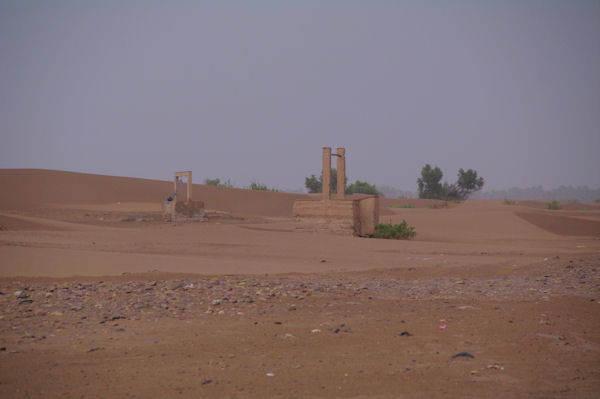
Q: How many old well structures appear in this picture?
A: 2